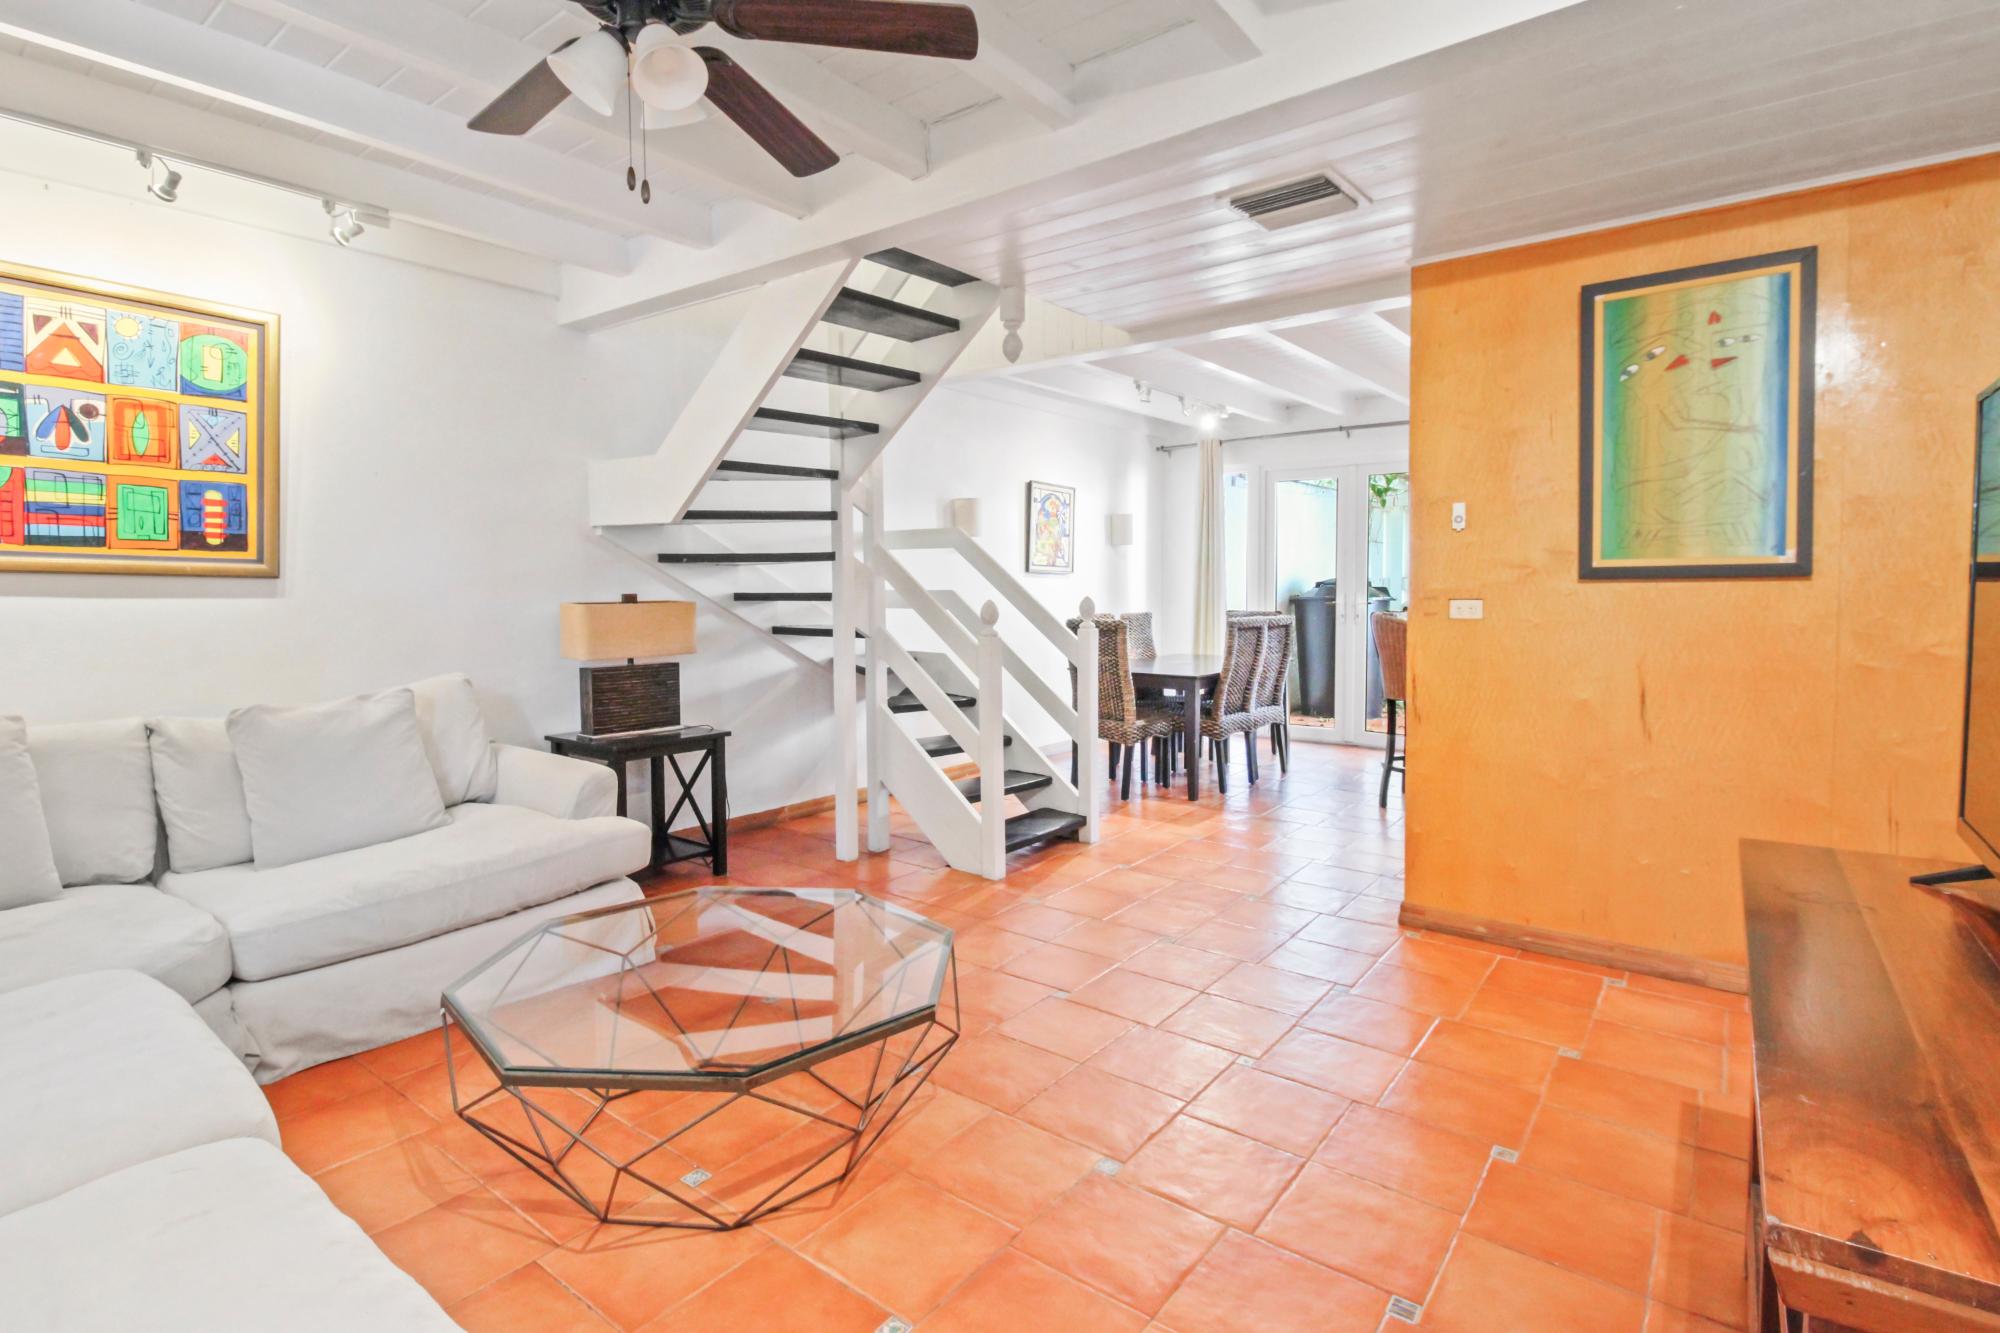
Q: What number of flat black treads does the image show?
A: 14